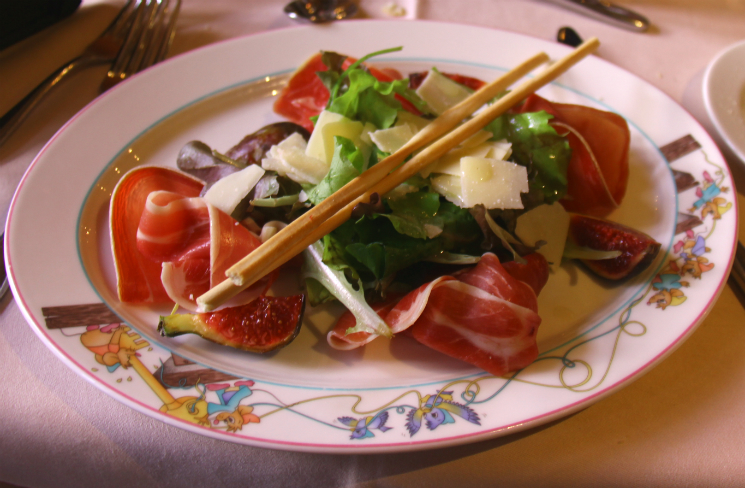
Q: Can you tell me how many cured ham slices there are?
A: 4